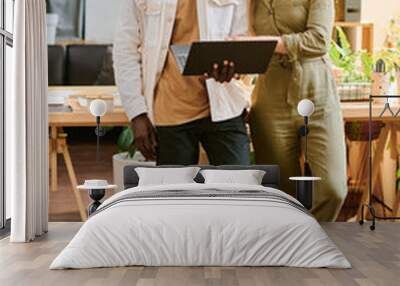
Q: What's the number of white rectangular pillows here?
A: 2